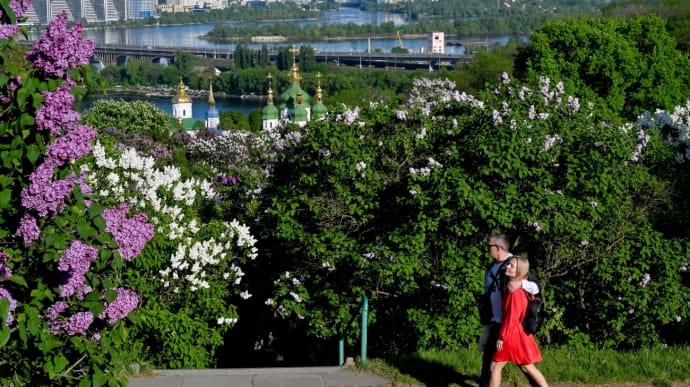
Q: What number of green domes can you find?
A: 4